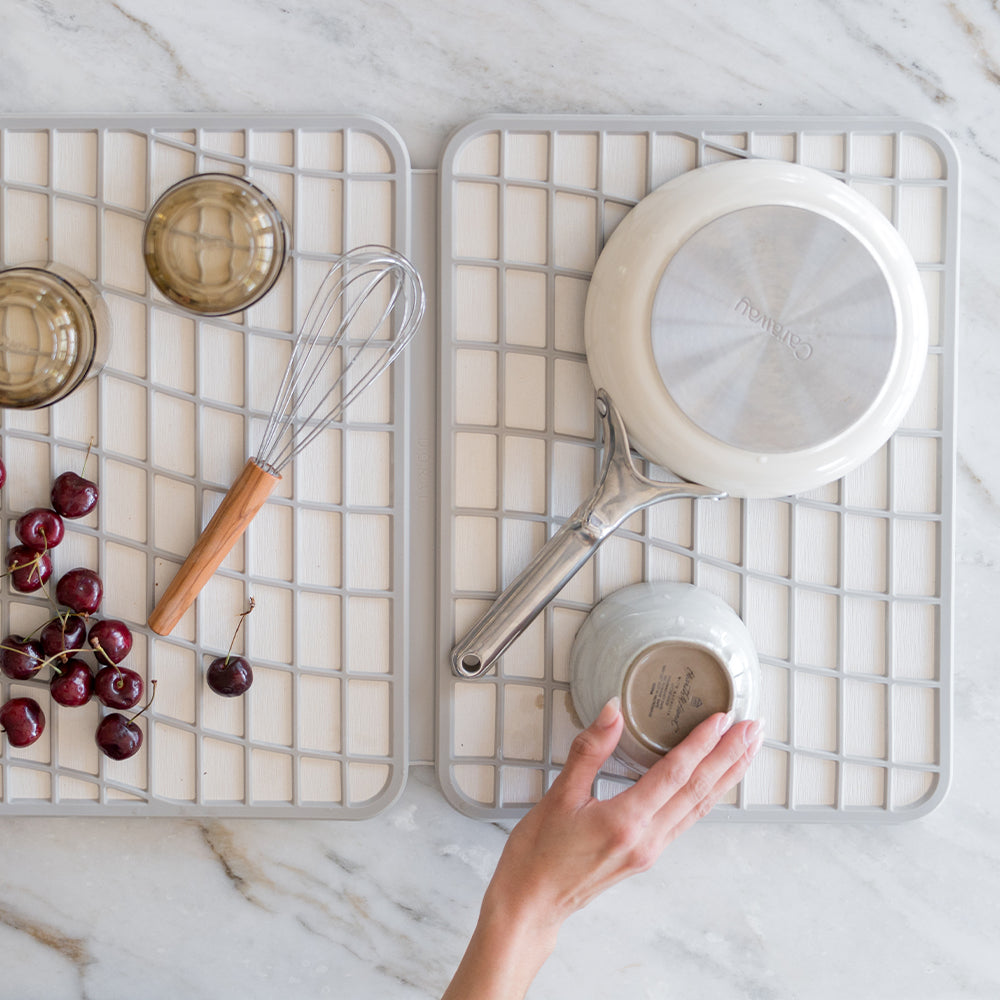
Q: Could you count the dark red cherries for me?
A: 13